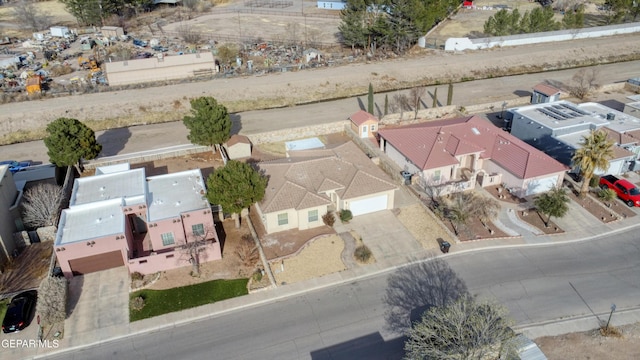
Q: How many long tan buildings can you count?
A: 1